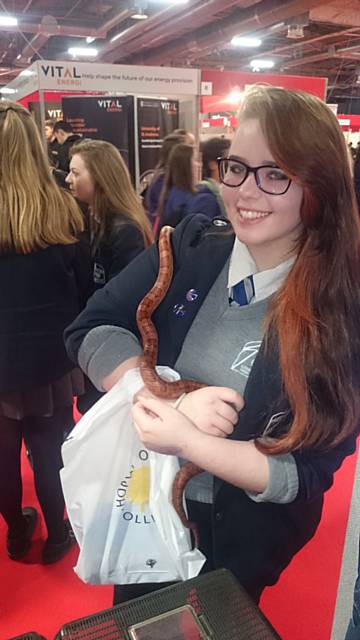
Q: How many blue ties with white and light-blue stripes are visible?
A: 1